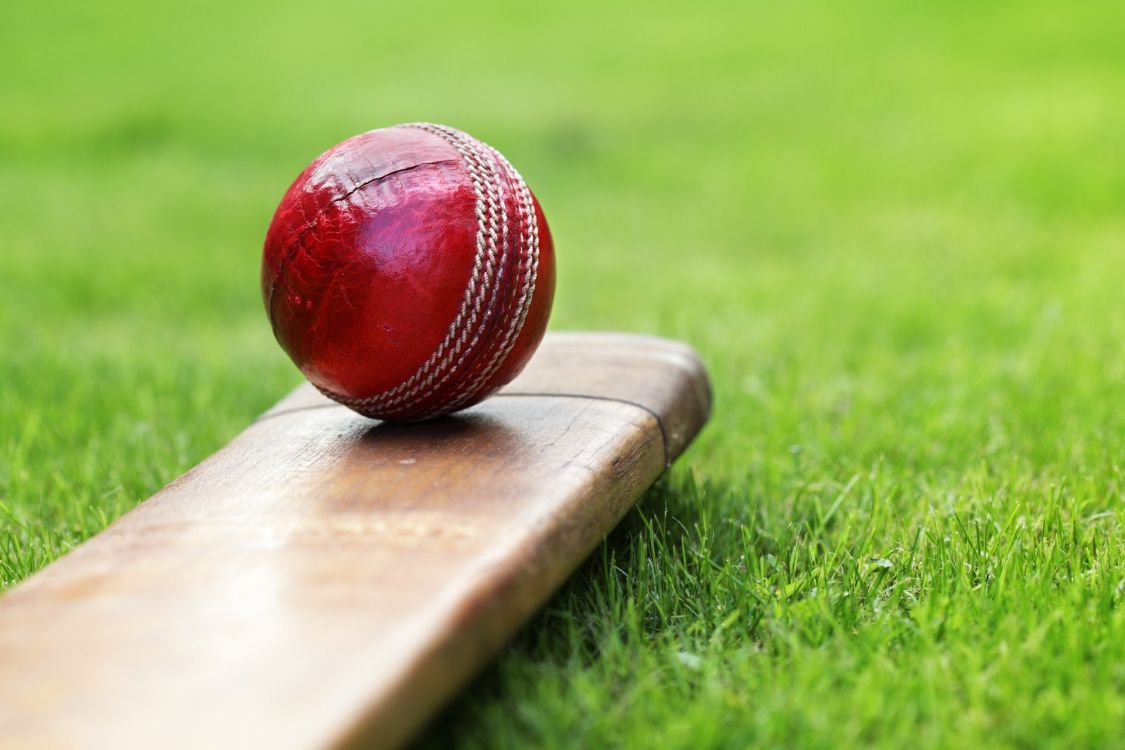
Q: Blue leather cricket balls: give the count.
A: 0